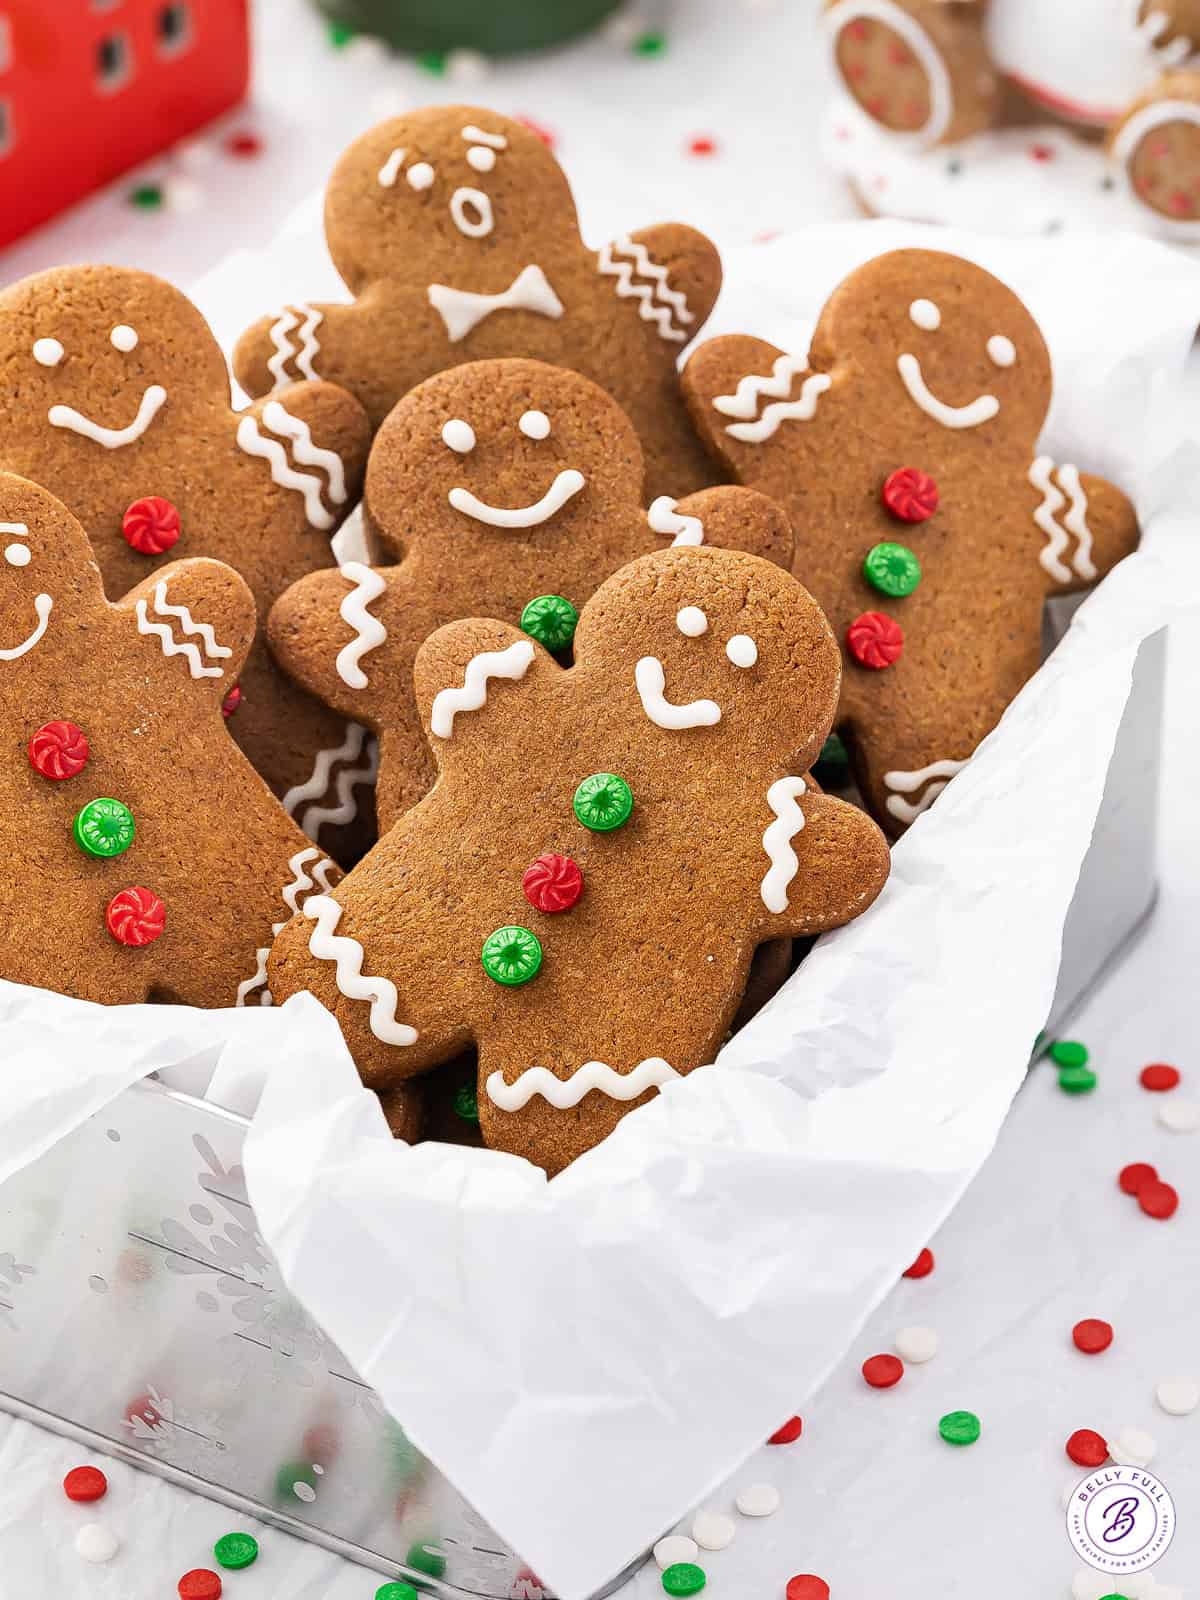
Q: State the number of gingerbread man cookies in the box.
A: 6